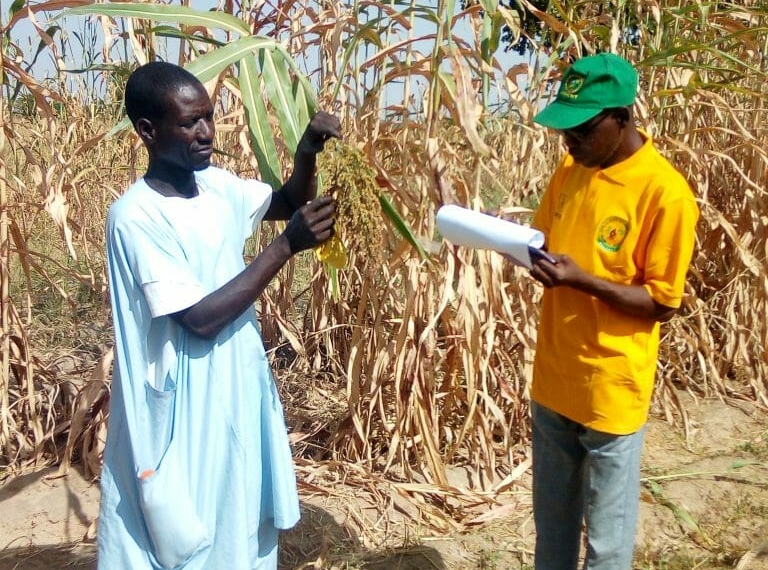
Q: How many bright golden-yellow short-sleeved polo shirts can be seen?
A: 1